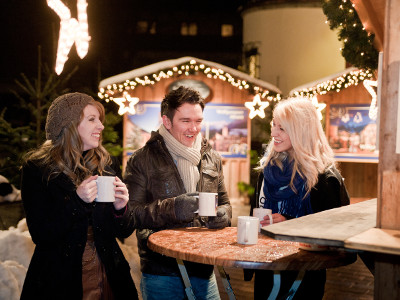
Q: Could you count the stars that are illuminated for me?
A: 5